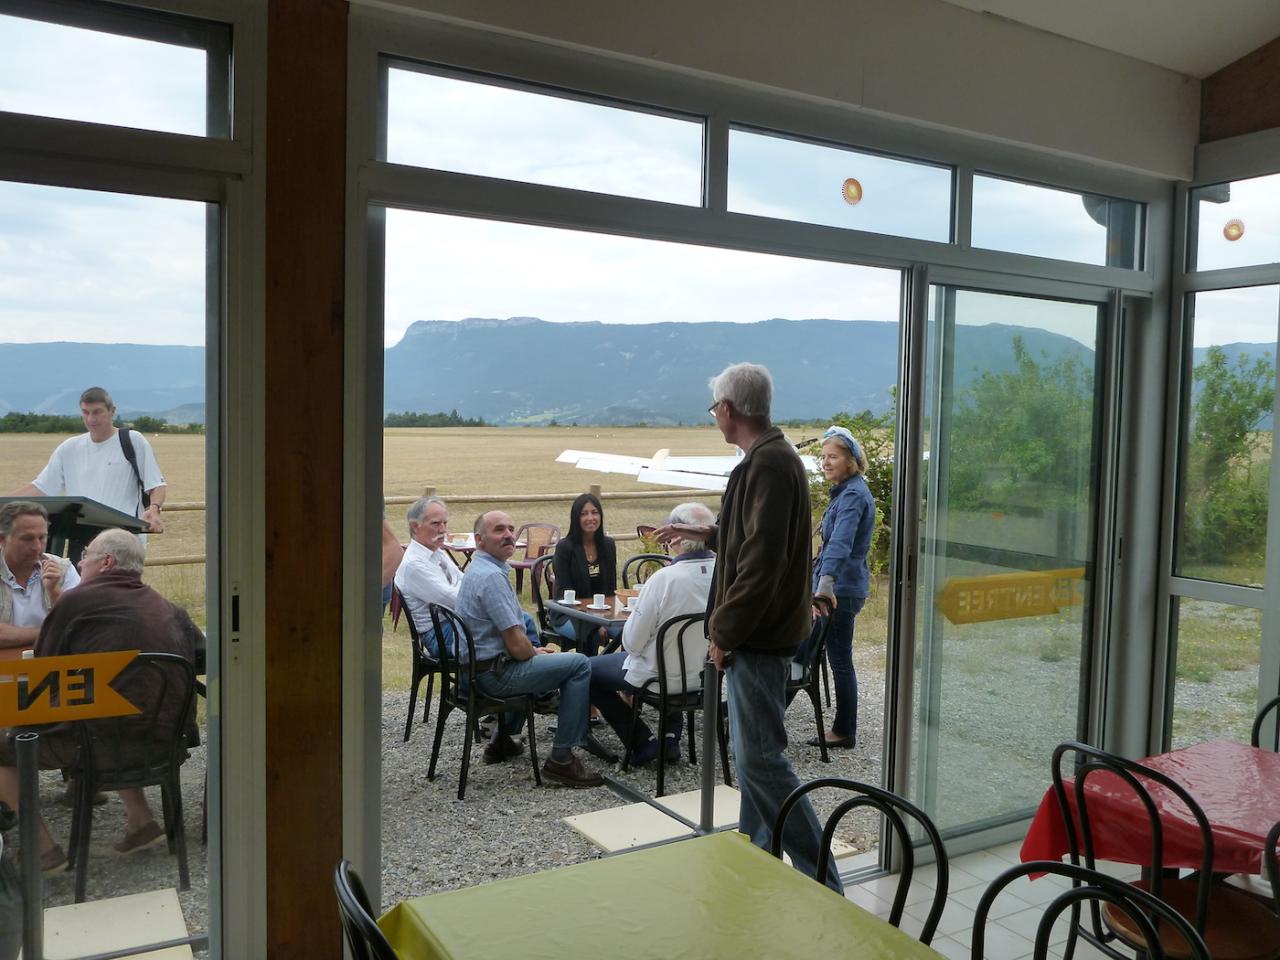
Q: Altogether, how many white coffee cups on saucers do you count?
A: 3